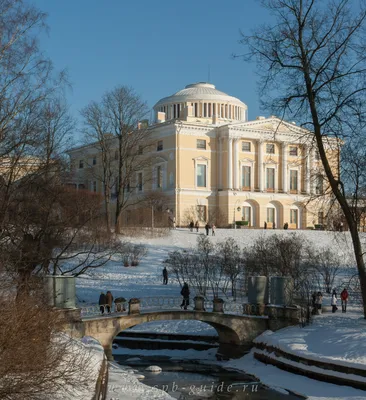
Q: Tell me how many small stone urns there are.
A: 4